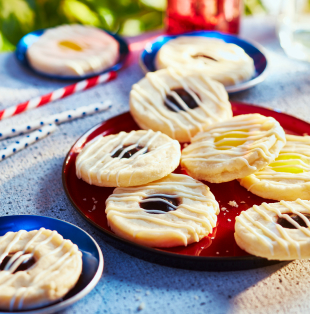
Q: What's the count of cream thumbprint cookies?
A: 9